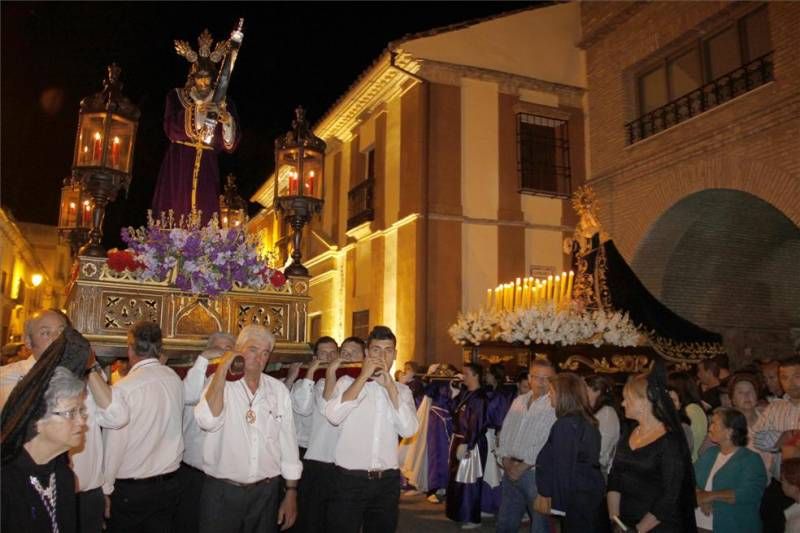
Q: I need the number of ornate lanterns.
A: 4